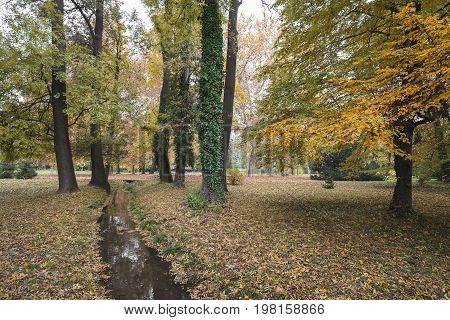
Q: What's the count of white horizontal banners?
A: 1